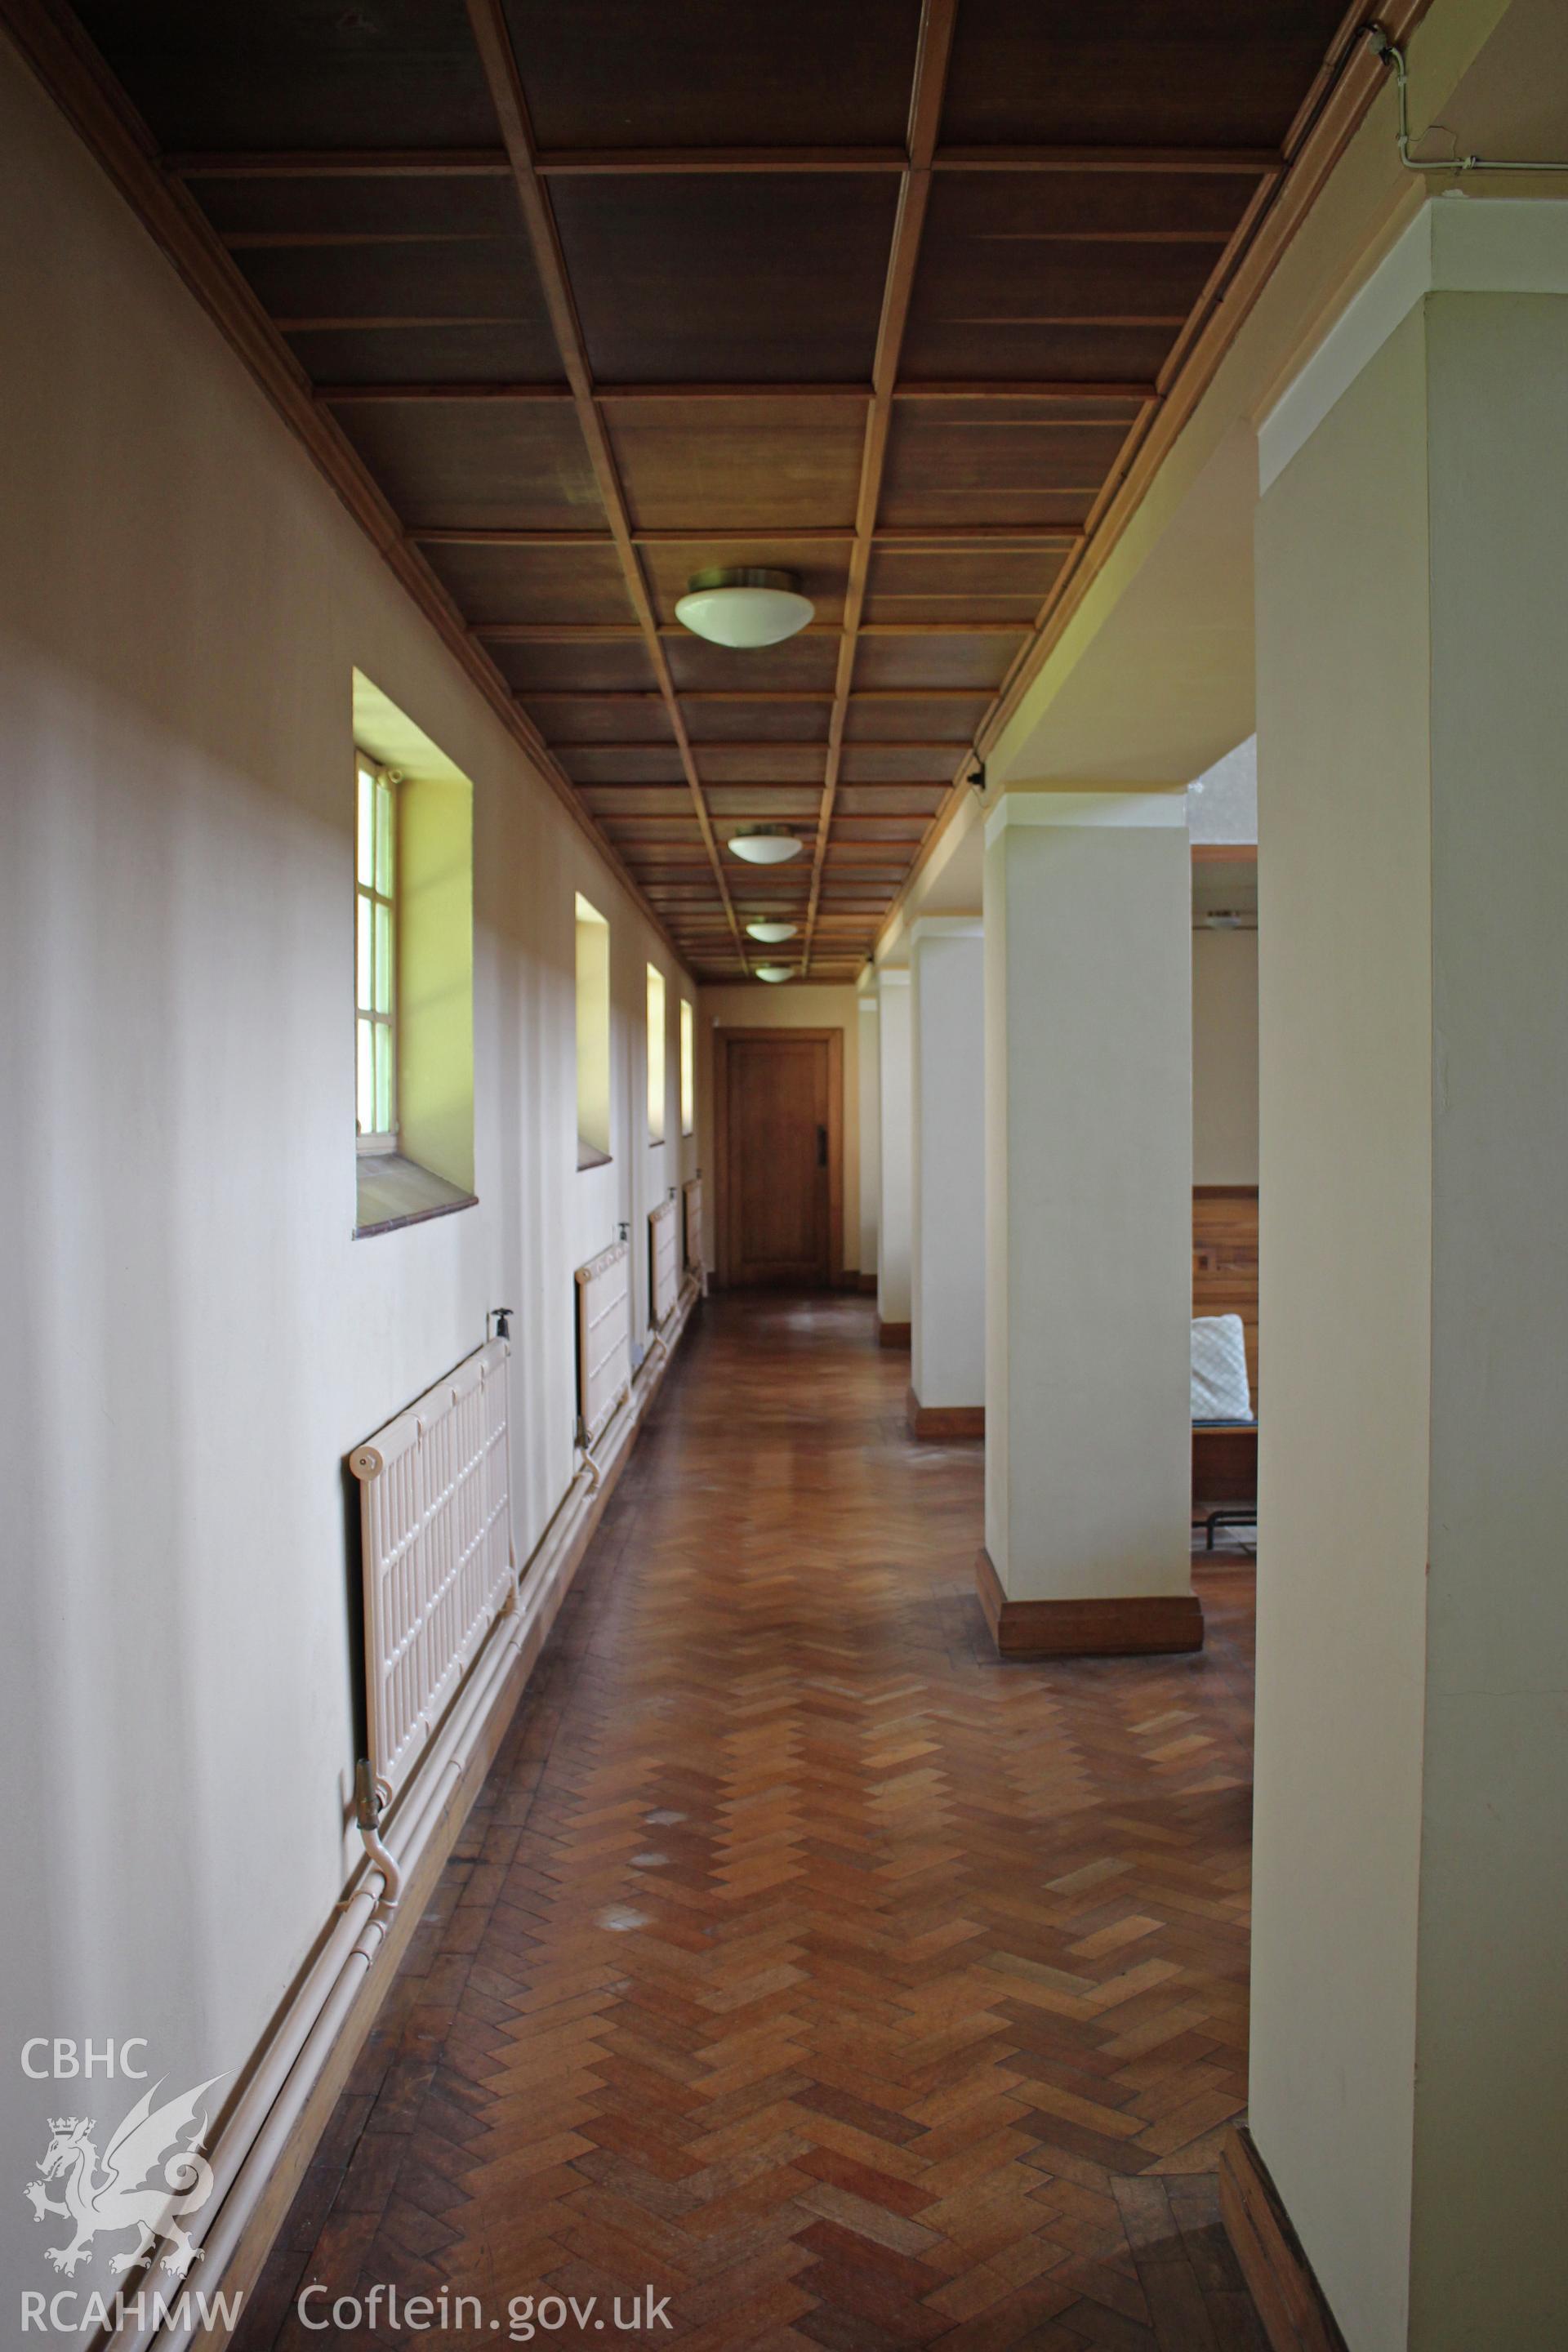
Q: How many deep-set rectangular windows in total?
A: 4